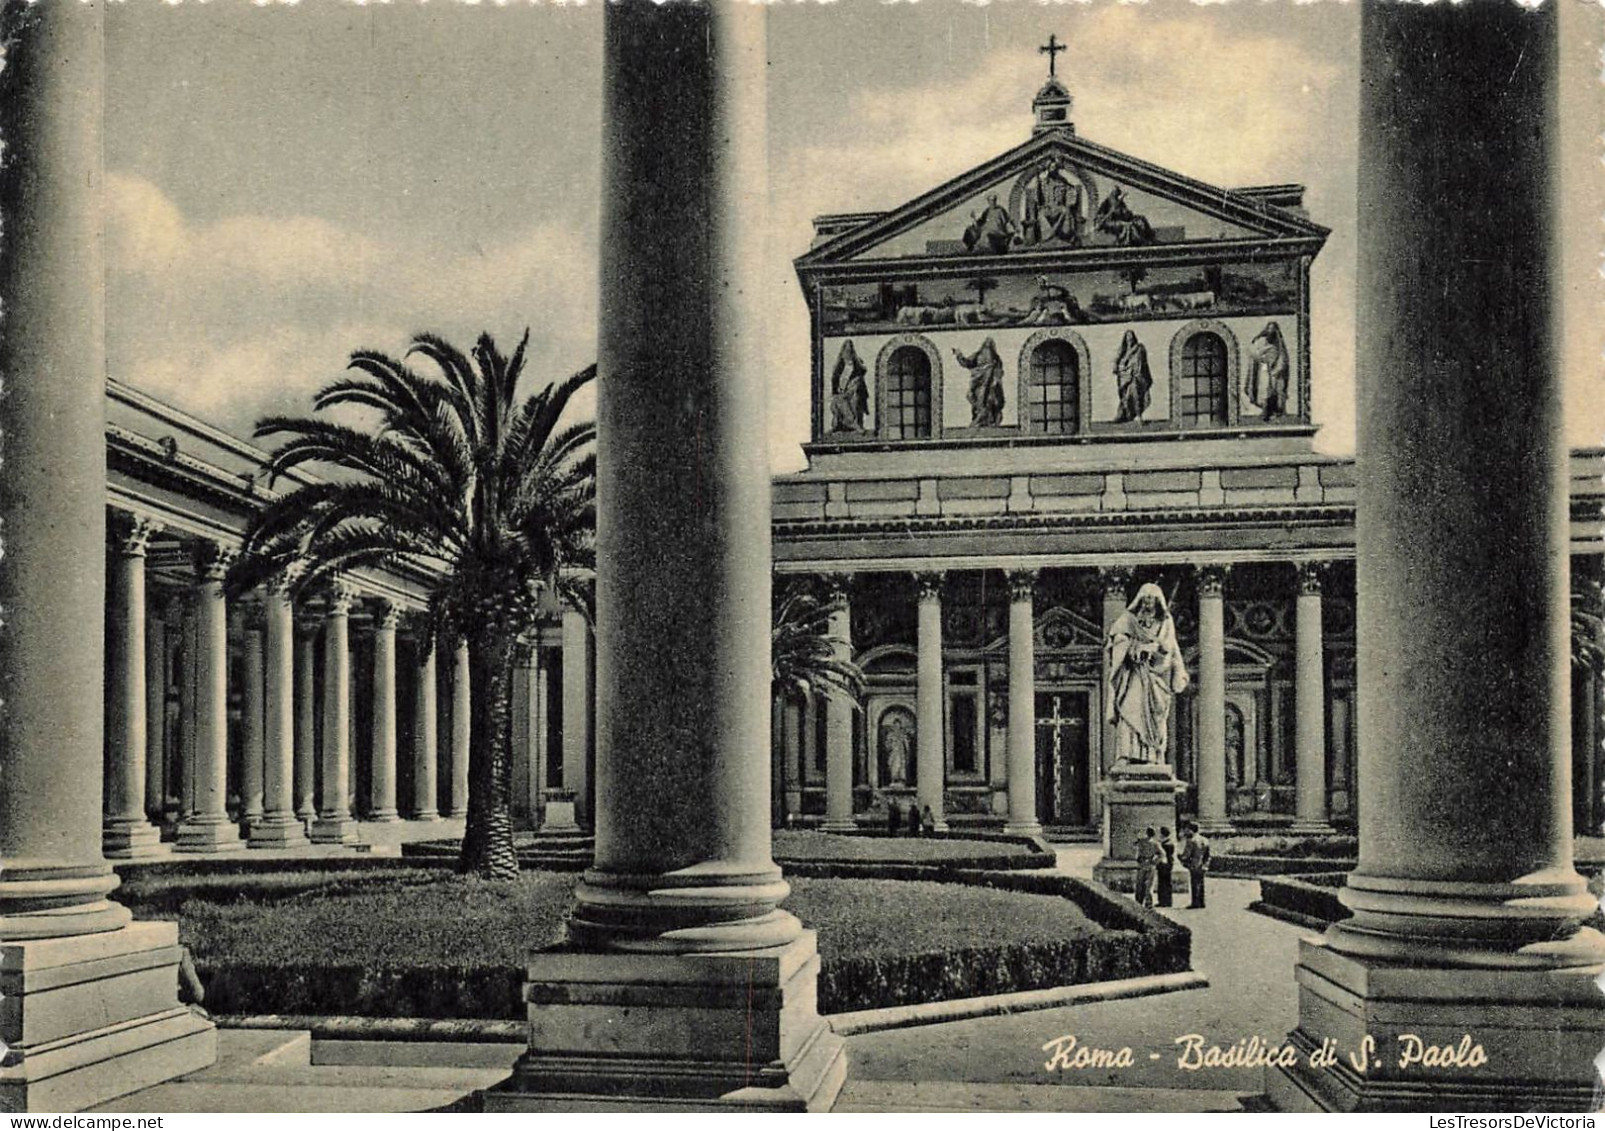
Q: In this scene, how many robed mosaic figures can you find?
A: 7